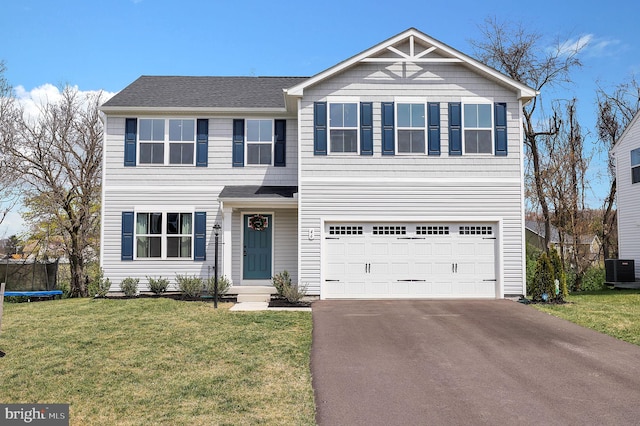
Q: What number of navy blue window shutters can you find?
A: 12